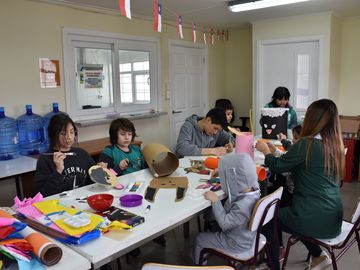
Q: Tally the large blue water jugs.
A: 3